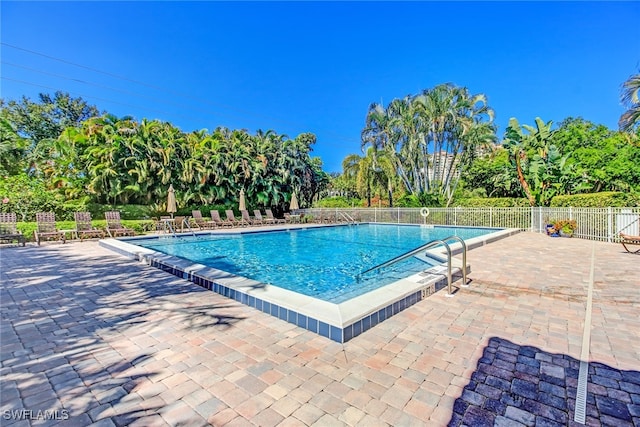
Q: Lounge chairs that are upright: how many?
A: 10